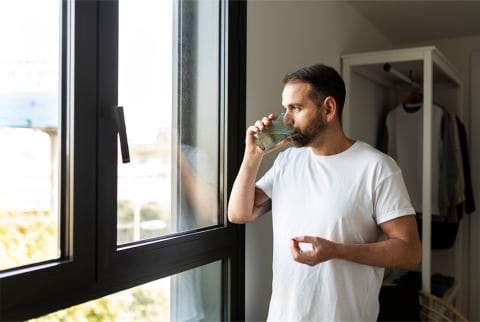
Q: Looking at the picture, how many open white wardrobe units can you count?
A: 1